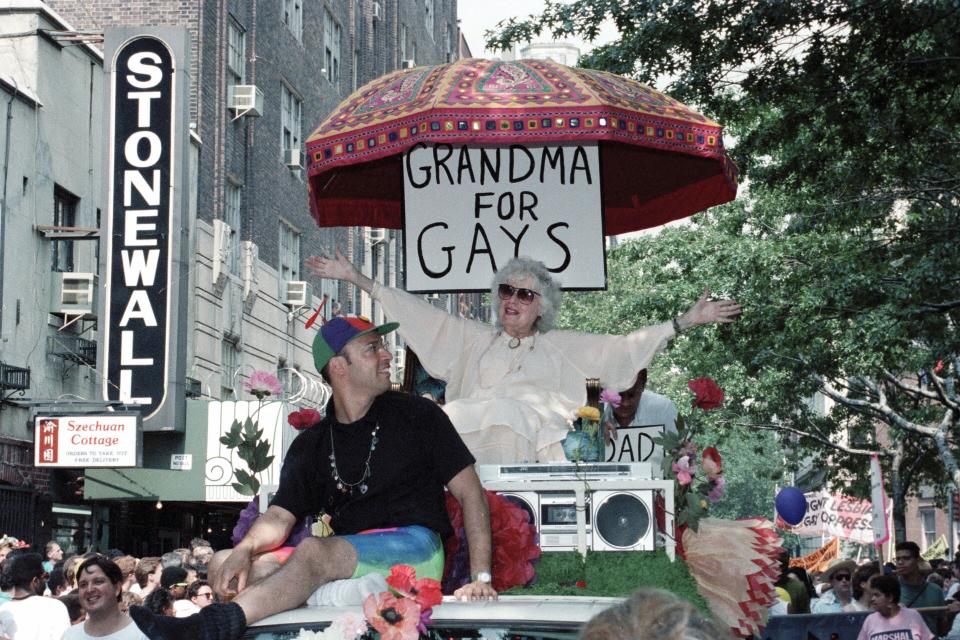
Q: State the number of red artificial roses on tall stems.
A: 2